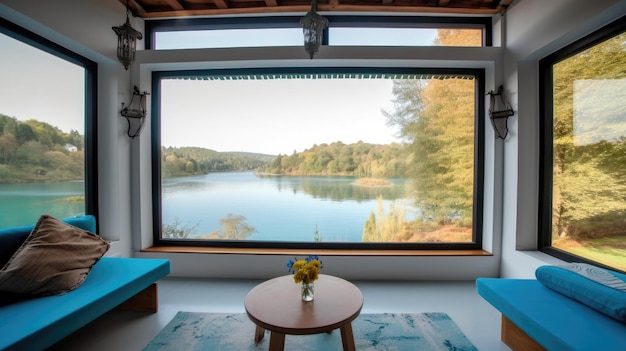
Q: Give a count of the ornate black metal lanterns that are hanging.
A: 2